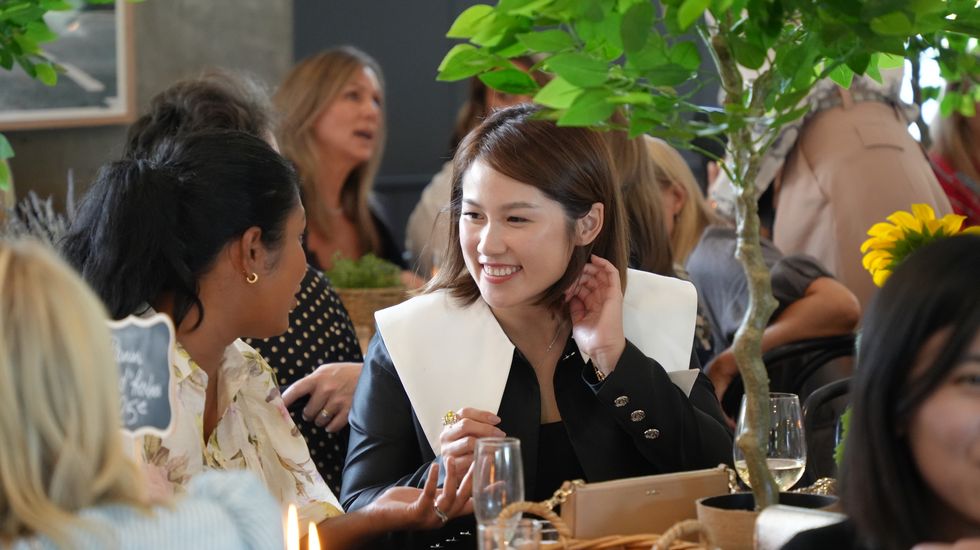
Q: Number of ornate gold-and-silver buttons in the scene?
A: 3